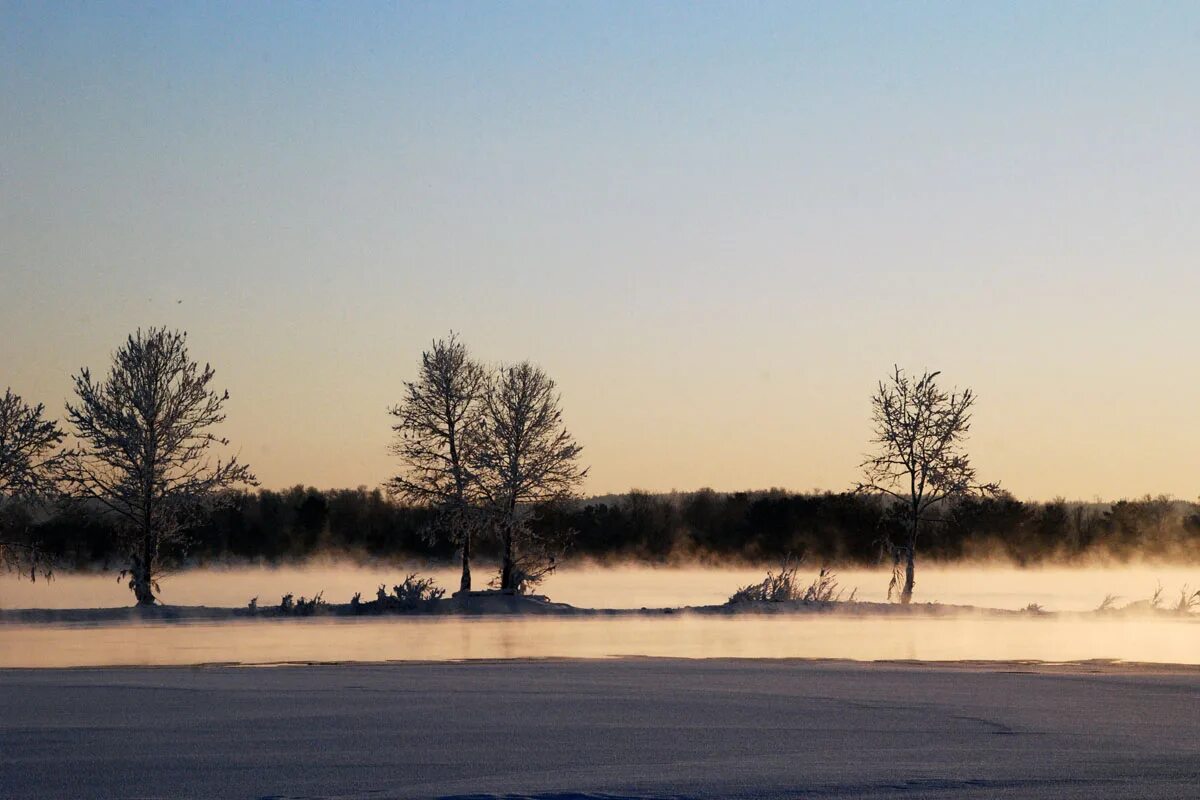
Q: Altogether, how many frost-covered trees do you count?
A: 5